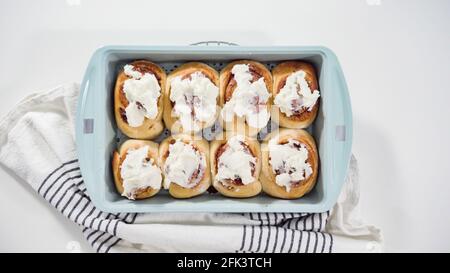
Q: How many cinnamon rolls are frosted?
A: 8